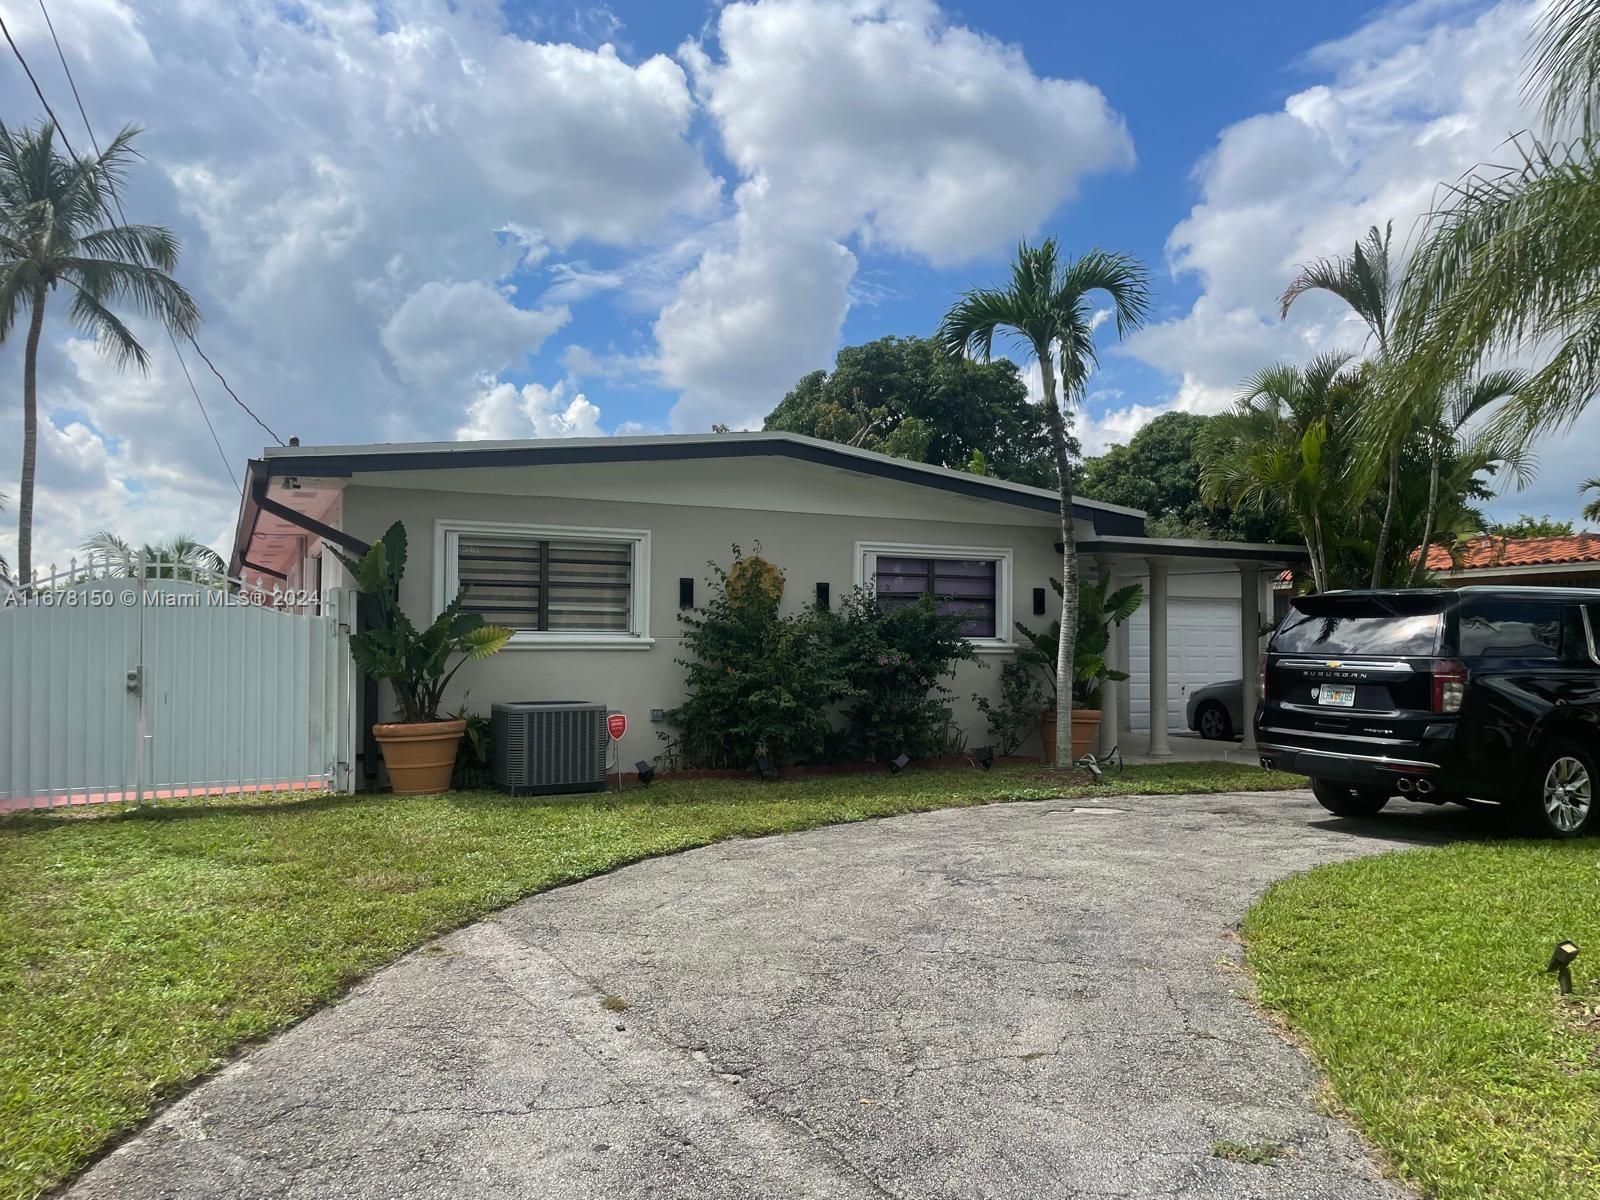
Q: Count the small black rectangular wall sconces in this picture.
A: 3